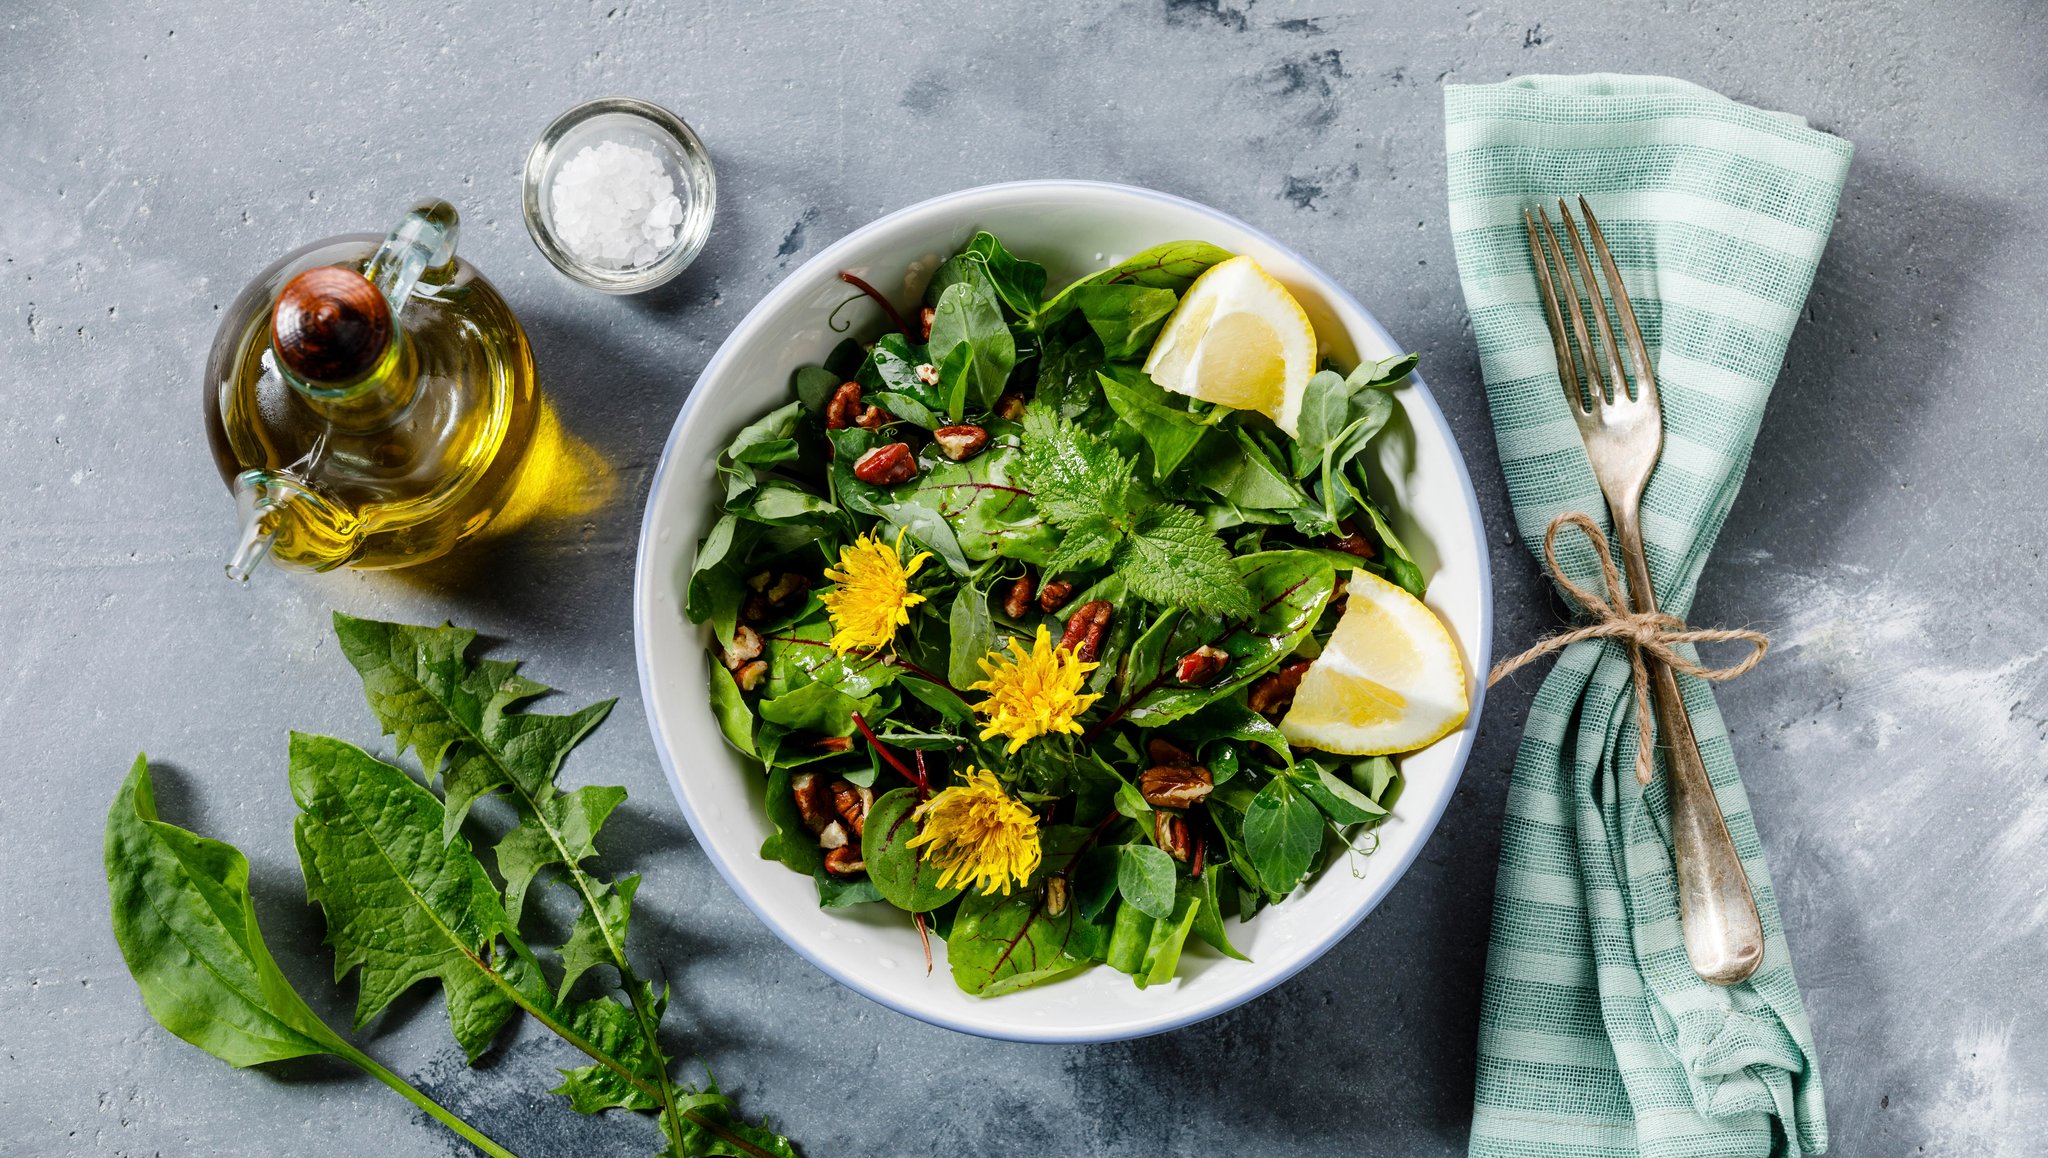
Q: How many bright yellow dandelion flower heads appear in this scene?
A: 3